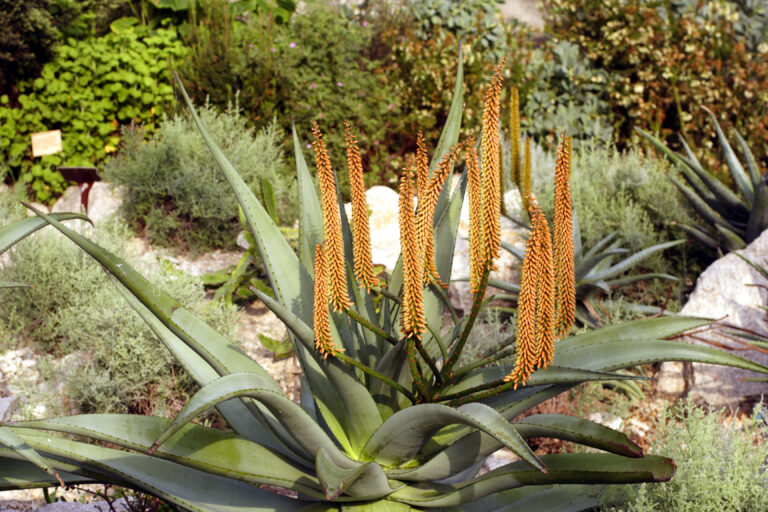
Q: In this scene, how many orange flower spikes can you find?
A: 11